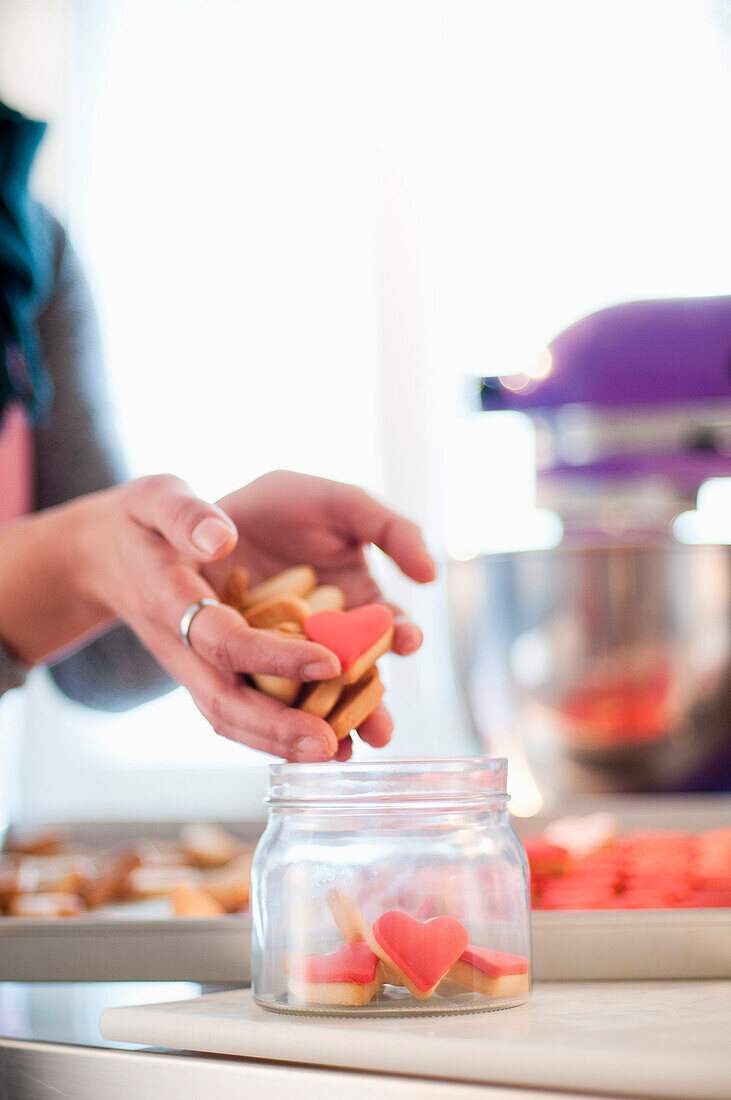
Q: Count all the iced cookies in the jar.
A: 3